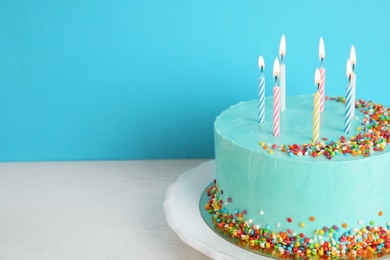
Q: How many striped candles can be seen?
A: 5